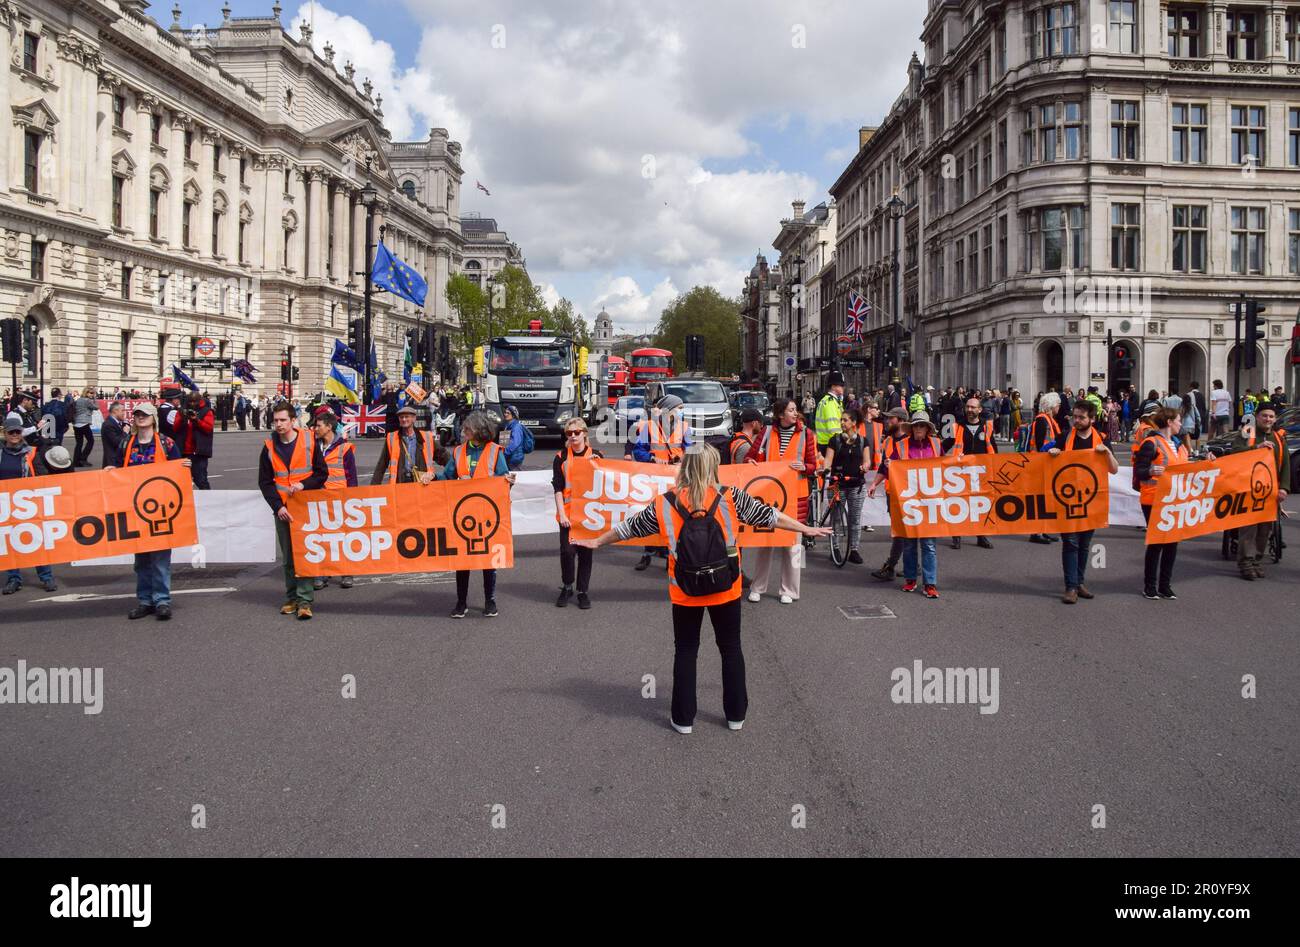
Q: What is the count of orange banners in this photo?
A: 5